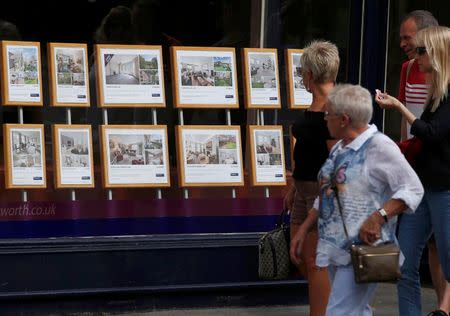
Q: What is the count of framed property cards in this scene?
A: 11